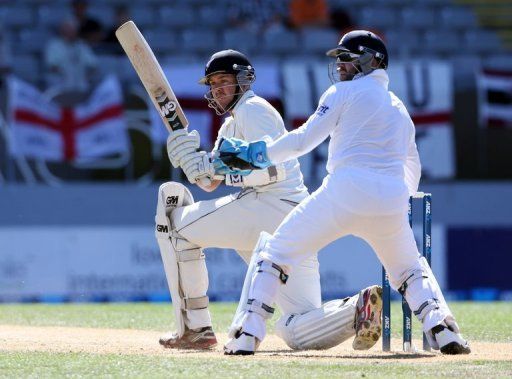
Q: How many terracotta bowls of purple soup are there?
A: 0